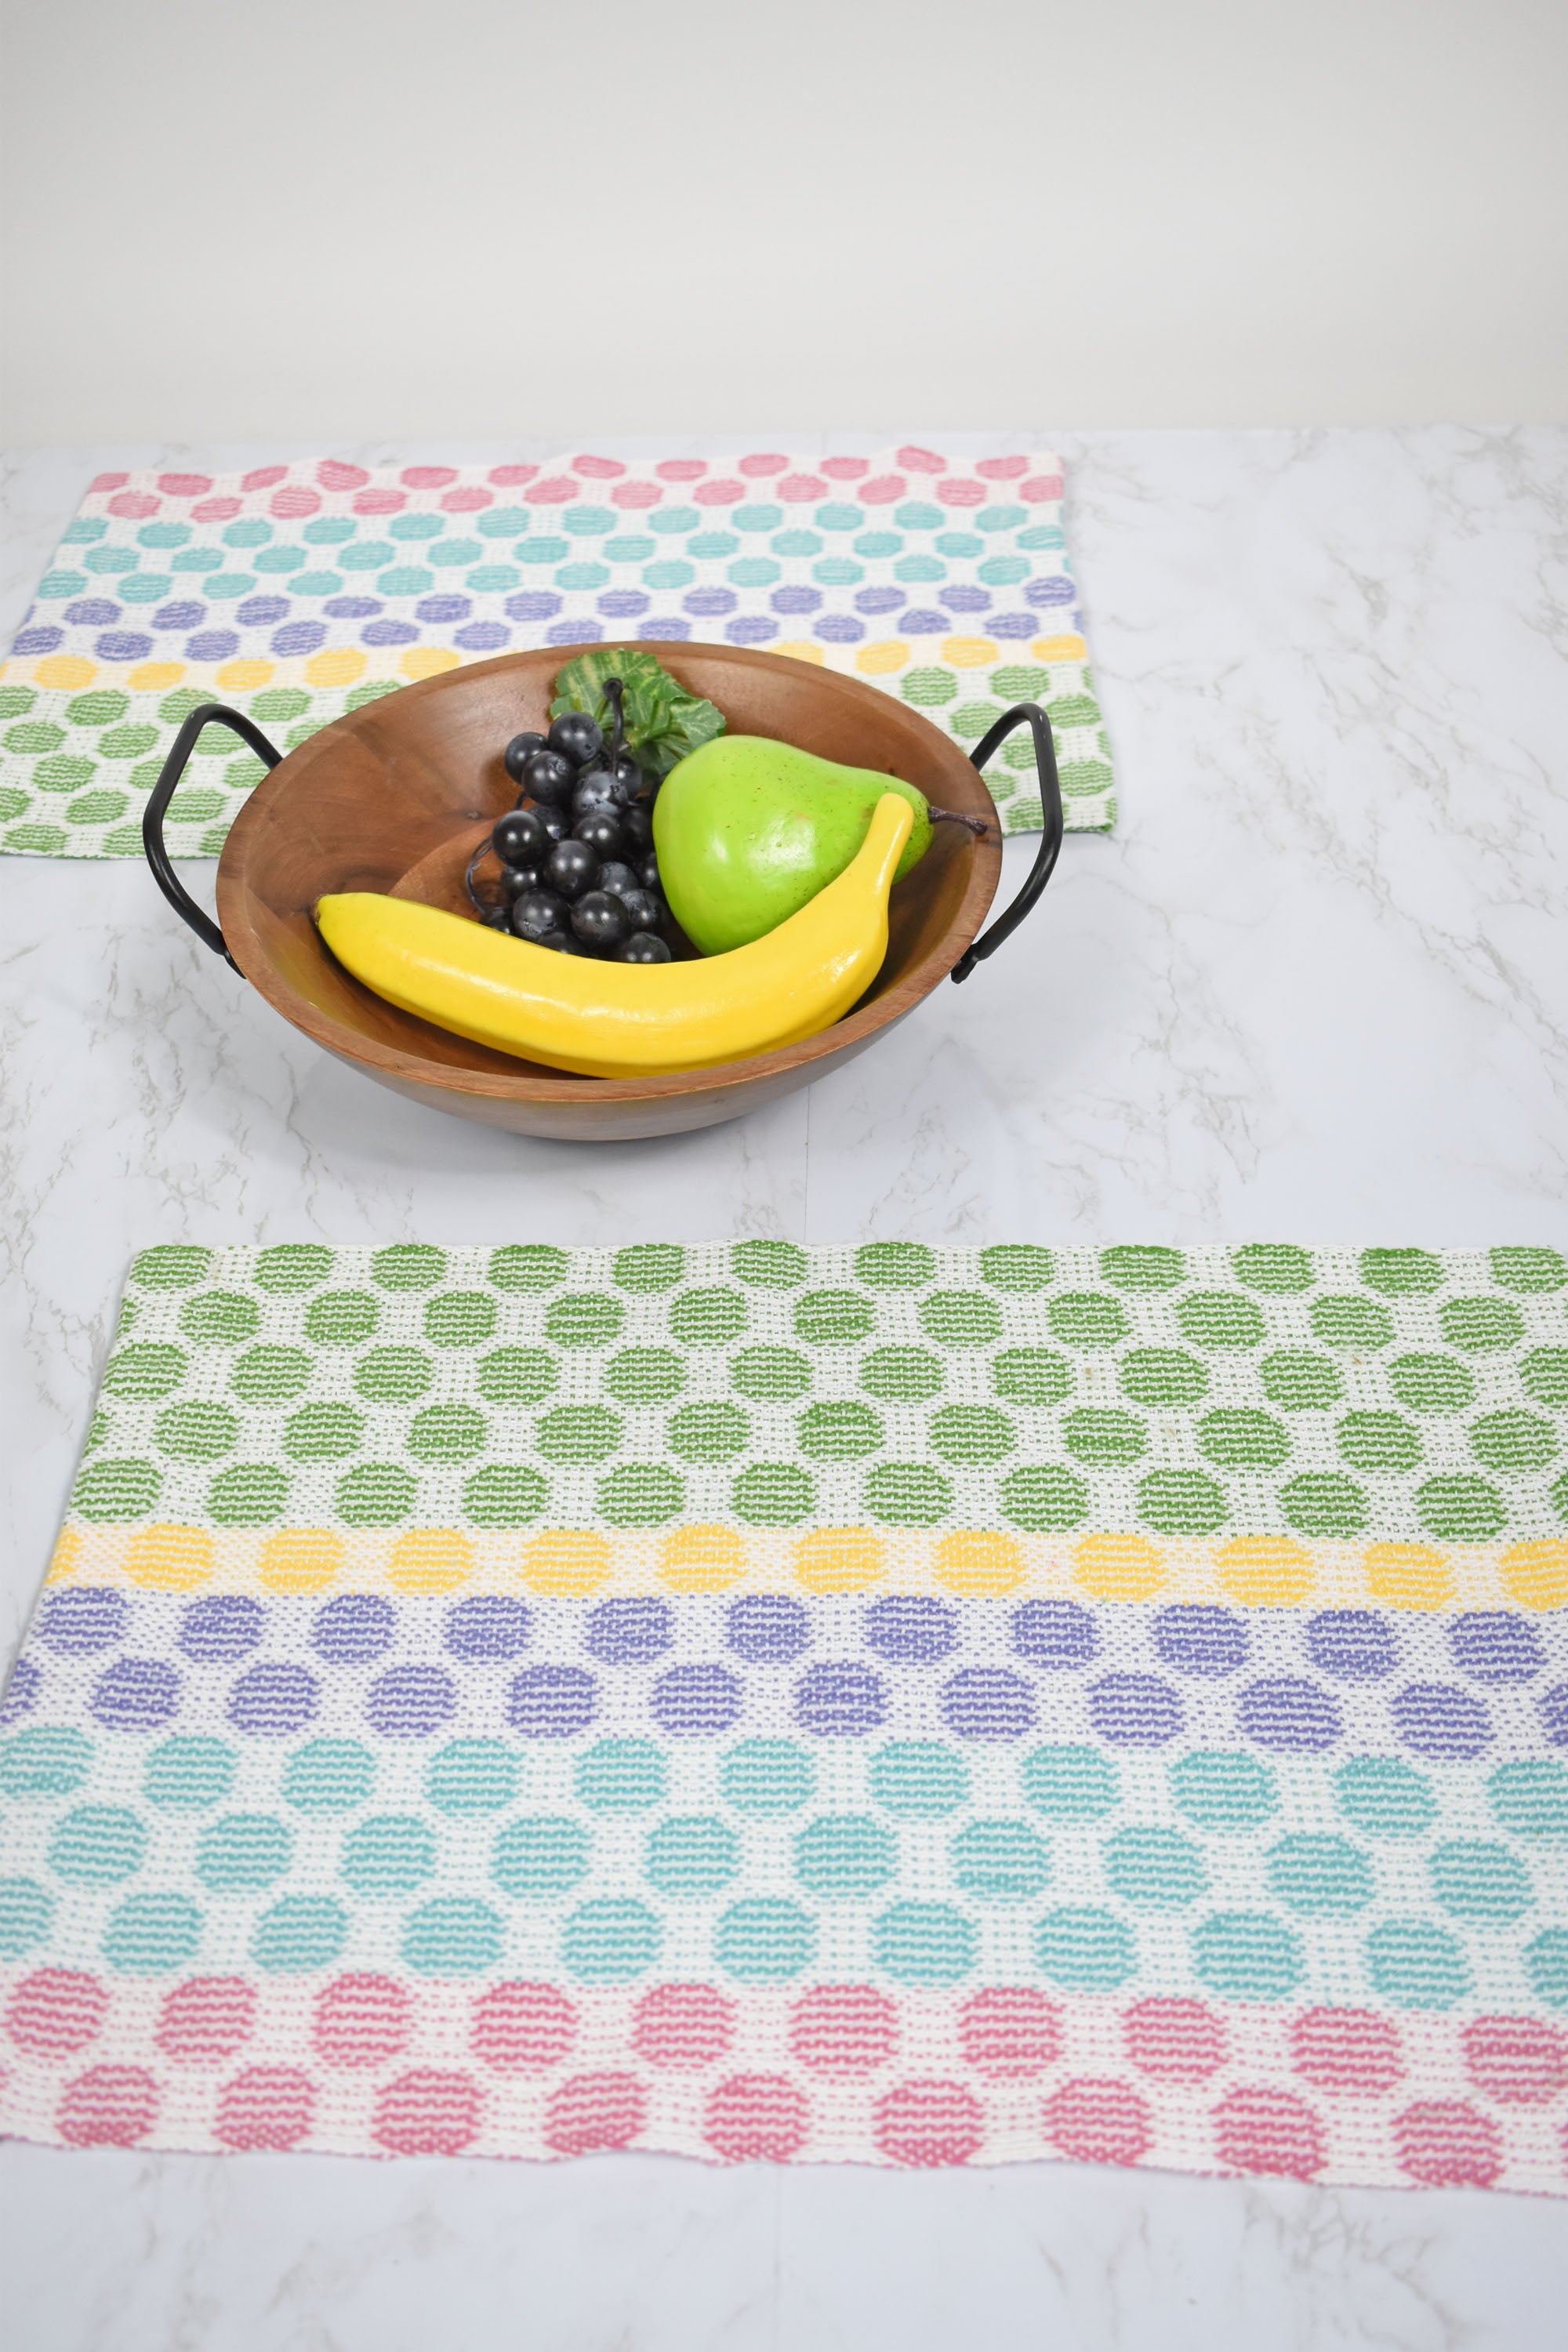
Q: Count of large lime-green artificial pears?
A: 1